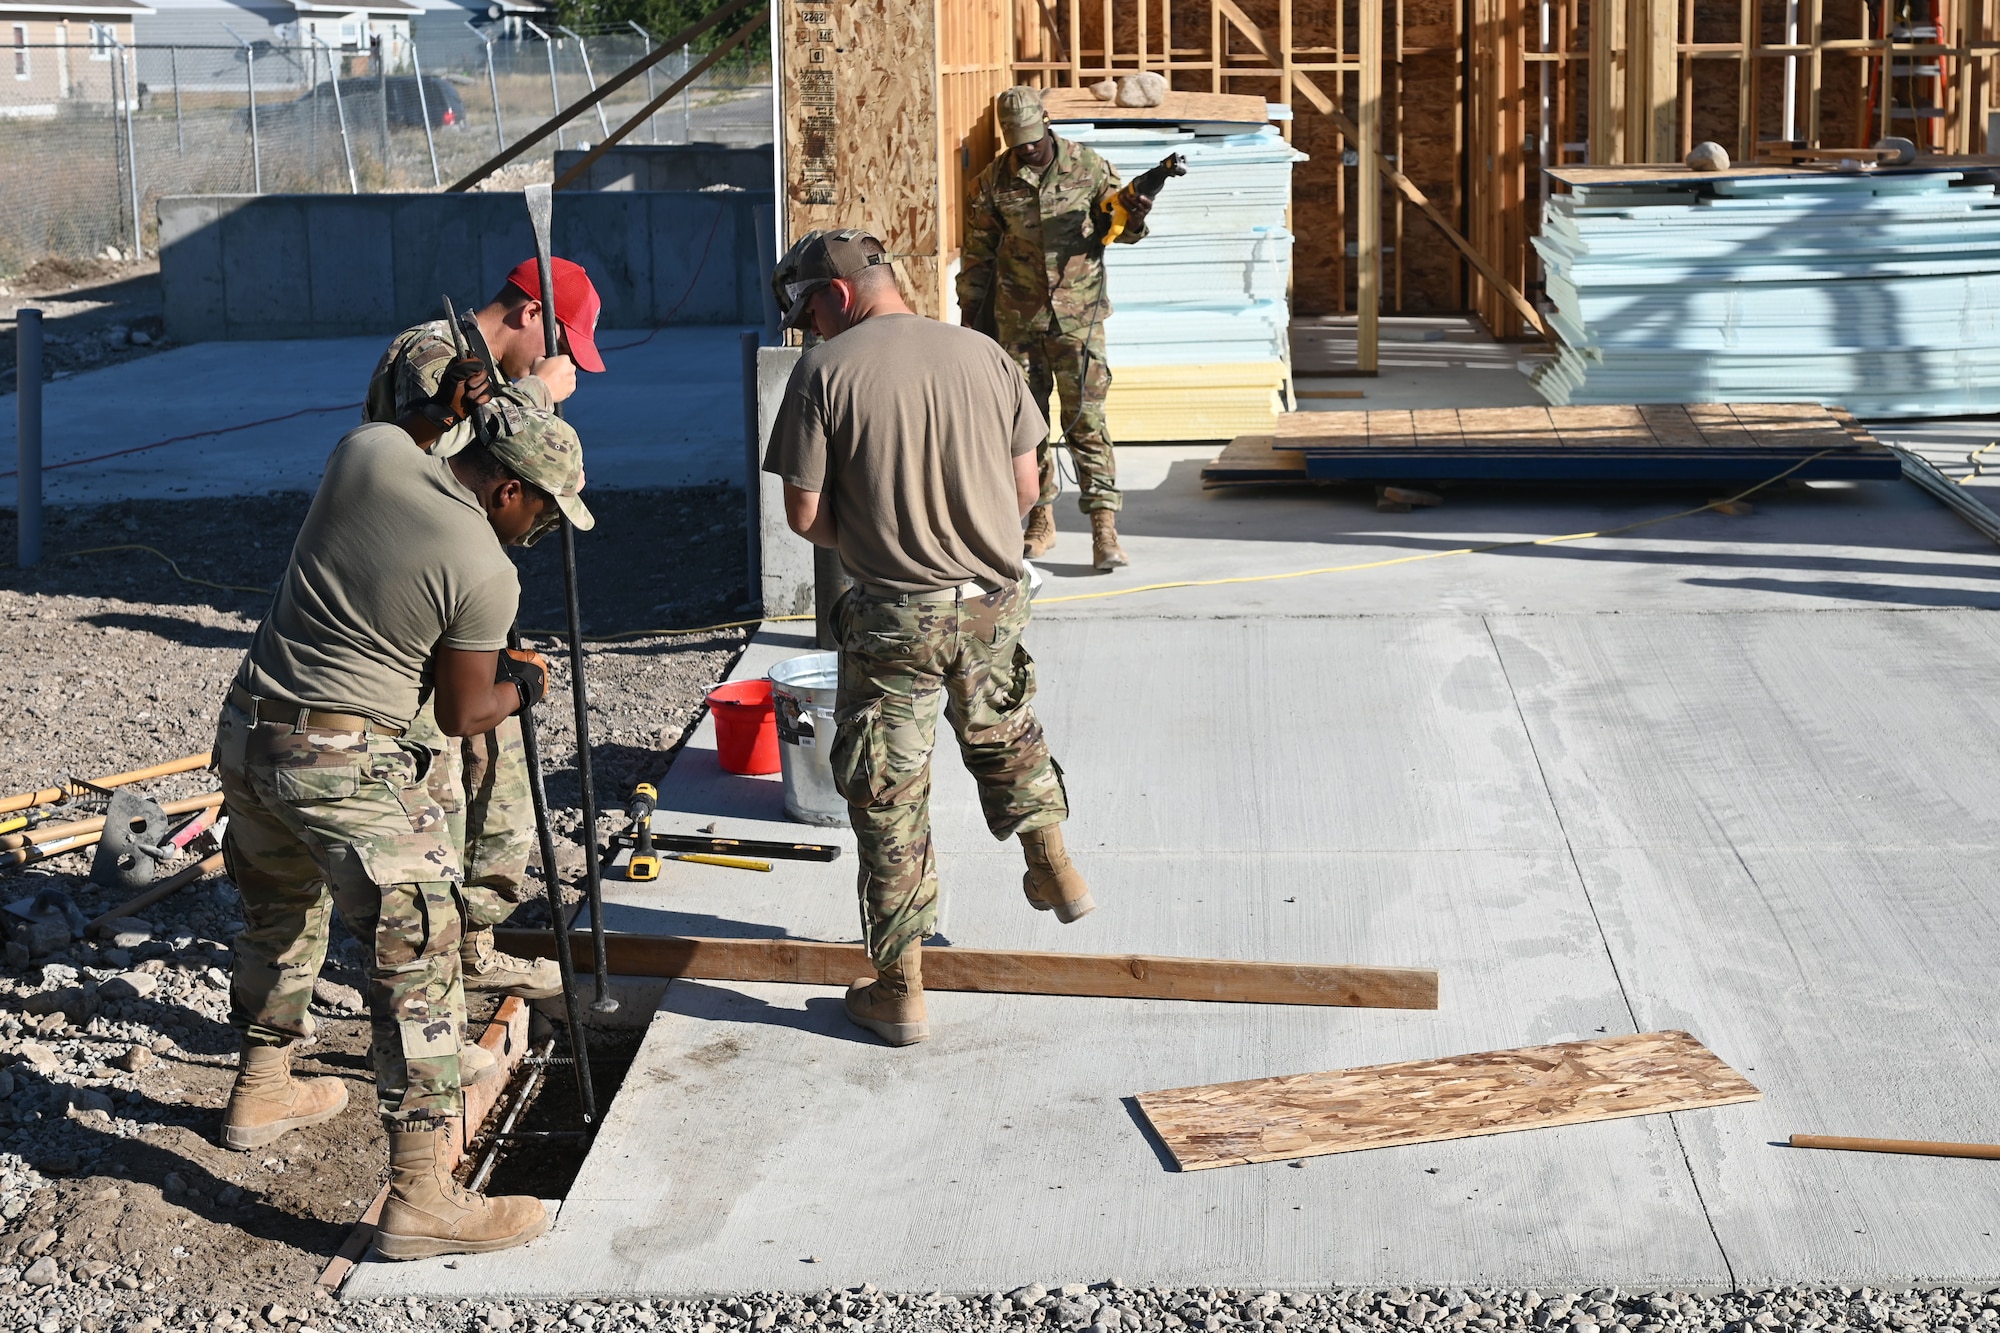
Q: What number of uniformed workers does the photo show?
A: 4